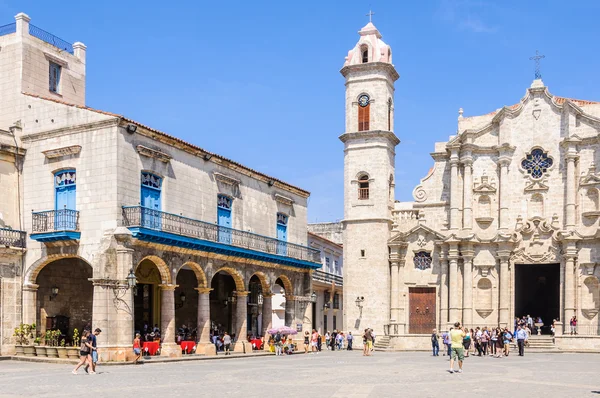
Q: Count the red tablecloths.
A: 3